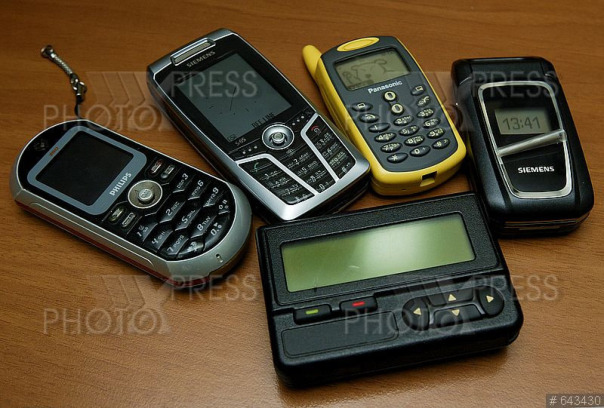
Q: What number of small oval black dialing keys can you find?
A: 12